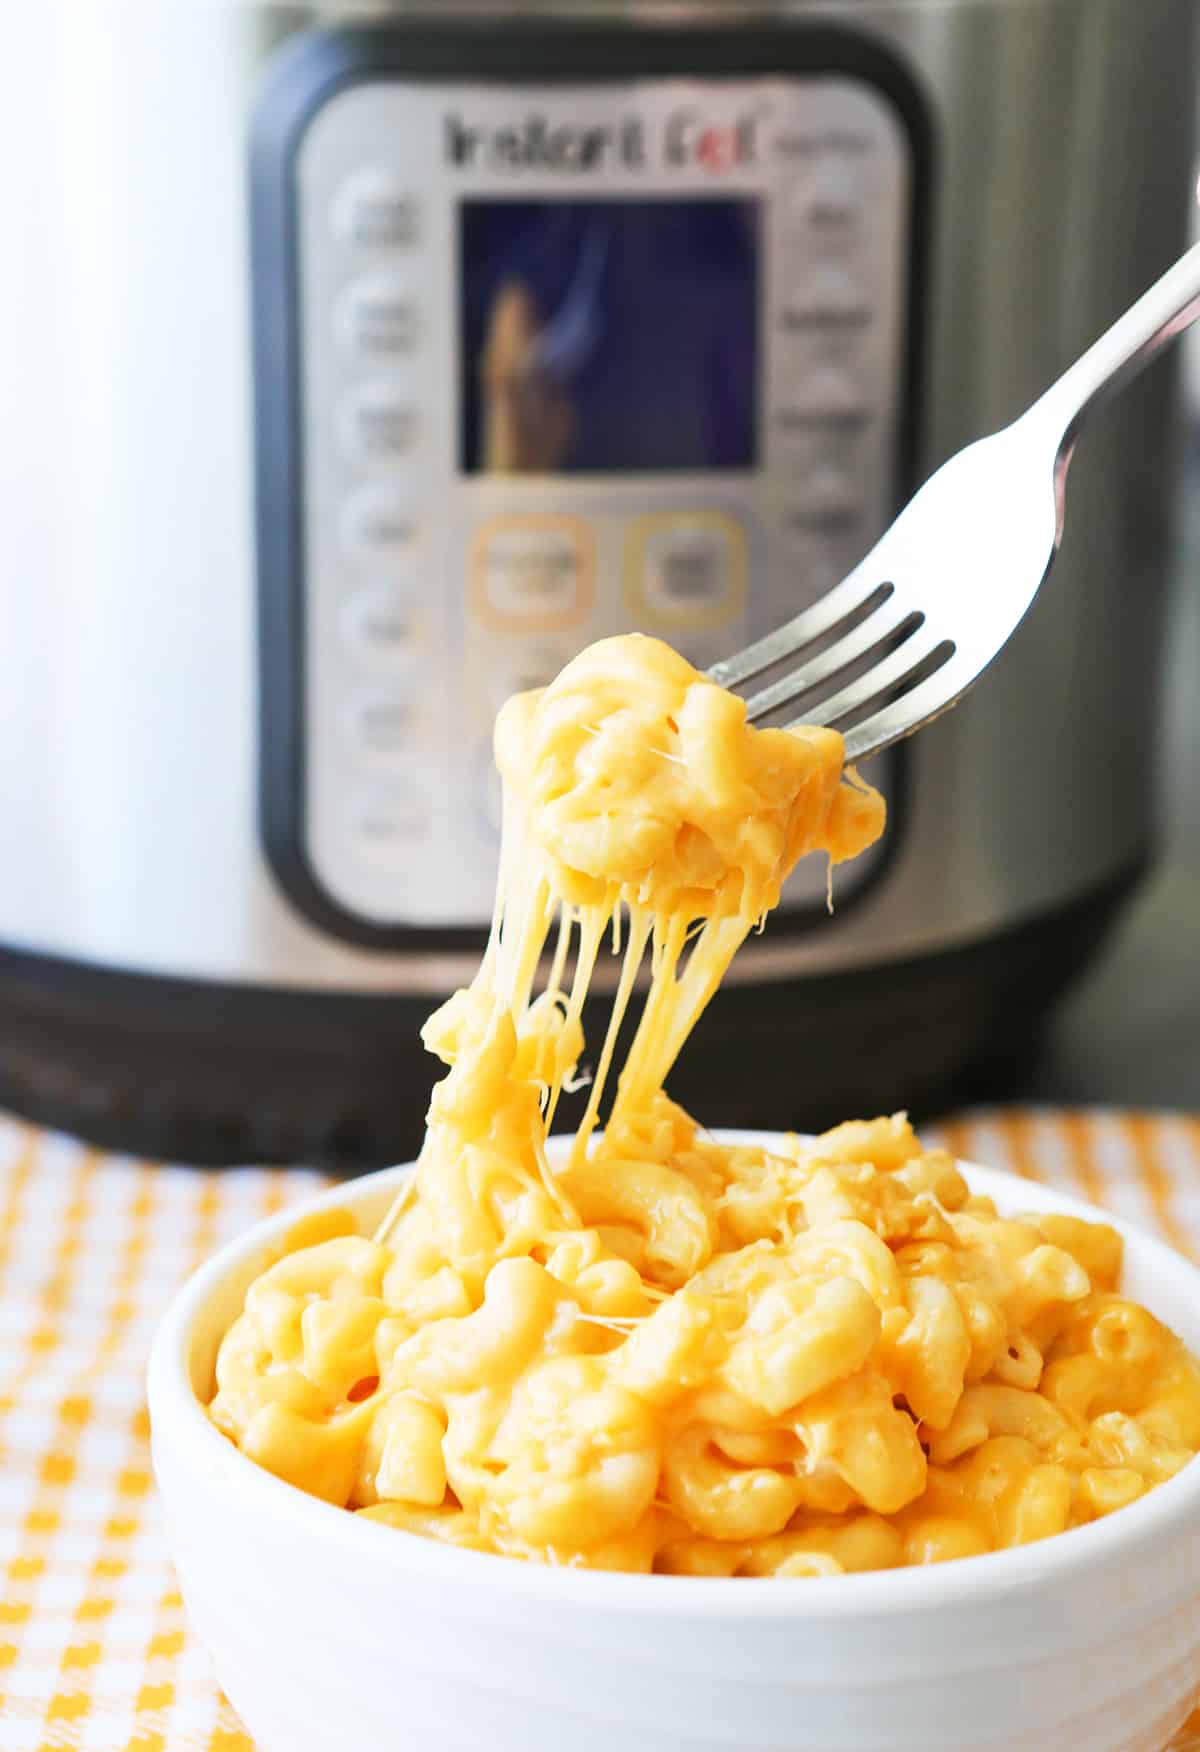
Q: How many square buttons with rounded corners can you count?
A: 2